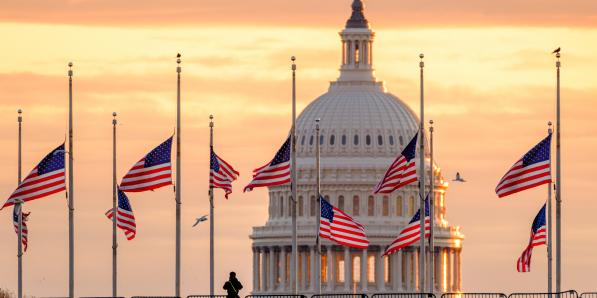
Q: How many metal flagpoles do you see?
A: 11